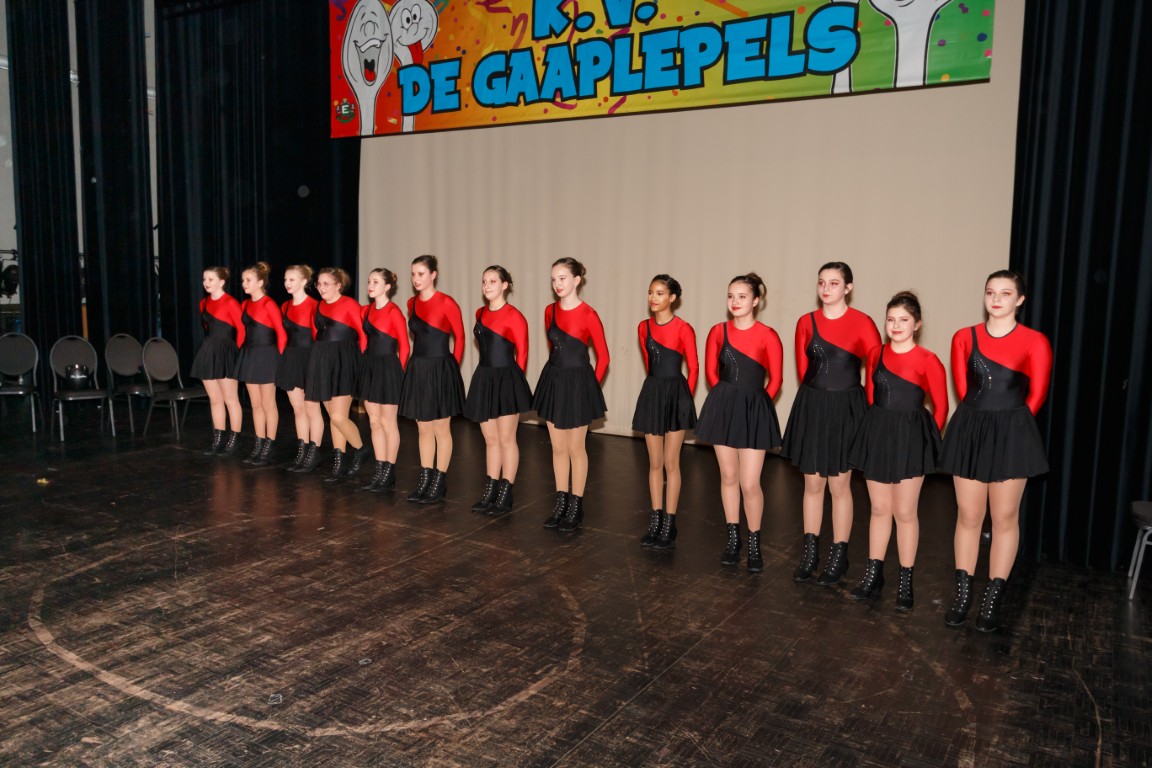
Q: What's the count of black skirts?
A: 13